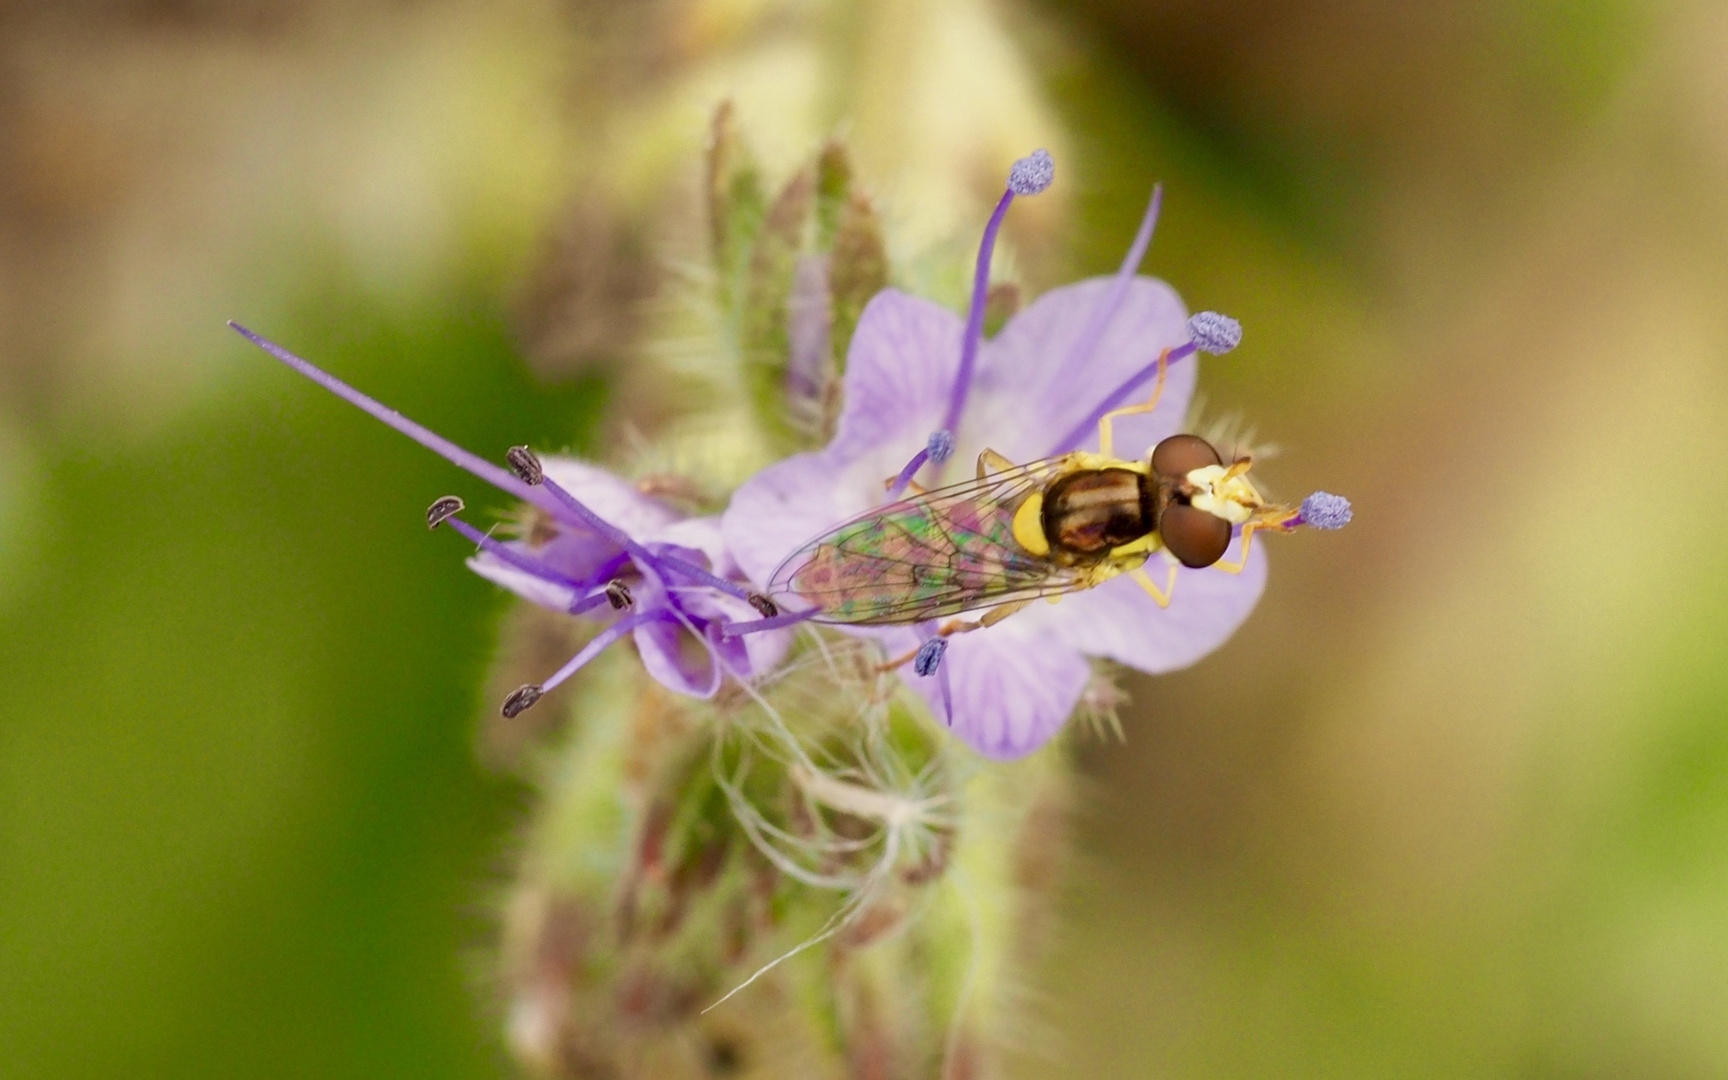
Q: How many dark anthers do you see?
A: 5